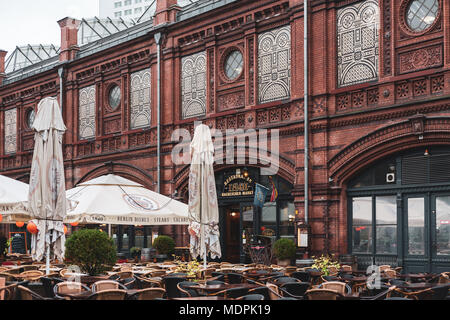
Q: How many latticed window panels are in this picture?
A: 6